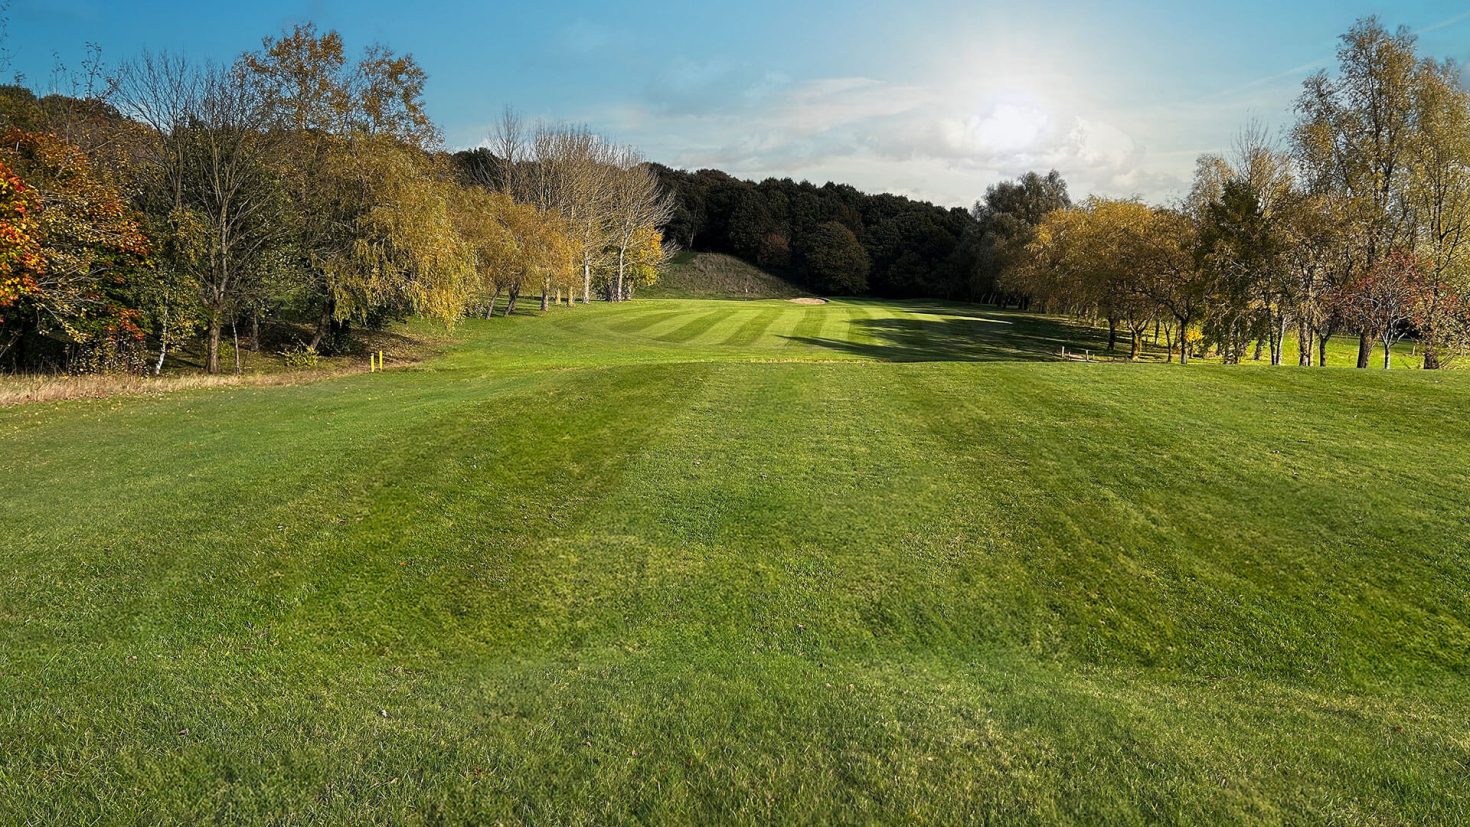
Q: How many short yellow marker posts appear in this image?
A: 2